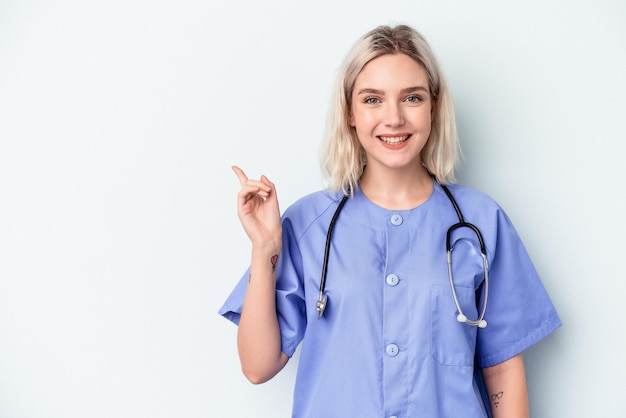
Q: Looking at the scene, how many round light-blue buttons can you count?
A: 3